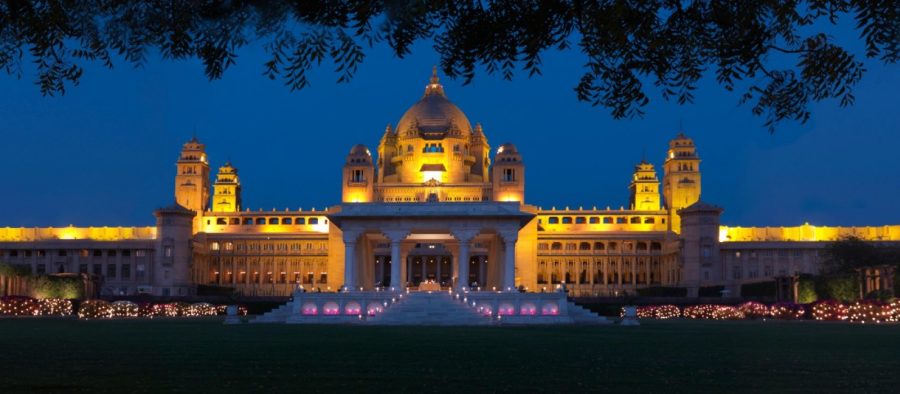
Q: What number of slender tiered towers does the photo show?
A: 4